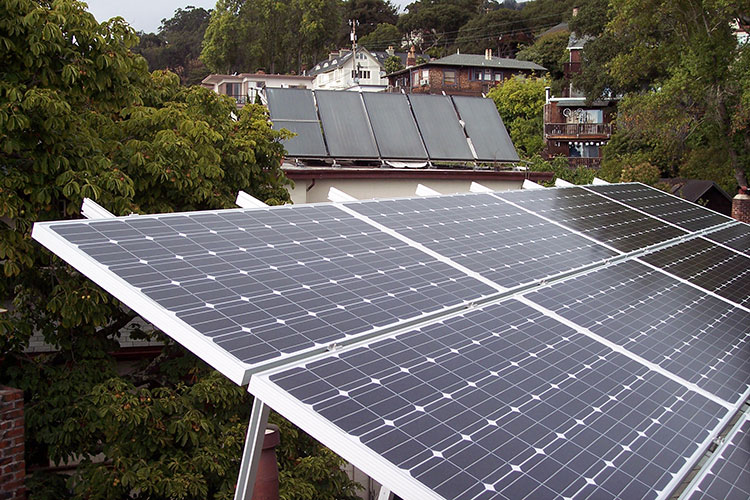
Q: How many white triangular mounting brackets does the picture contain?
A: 8